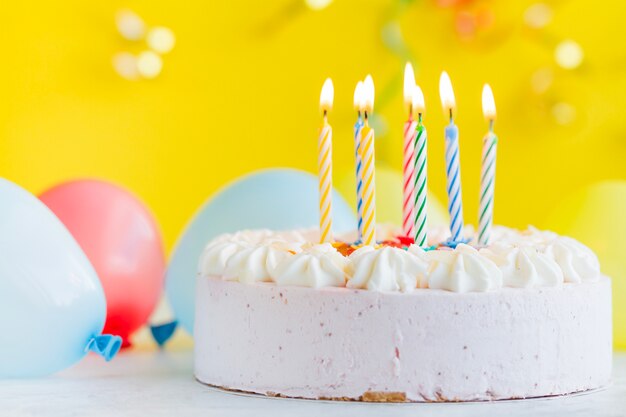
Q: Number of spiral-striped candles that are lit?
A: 7